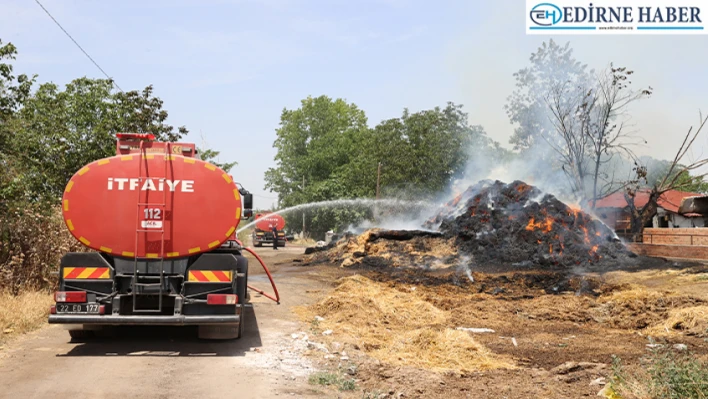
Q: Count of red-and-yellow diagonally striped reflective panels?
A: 2